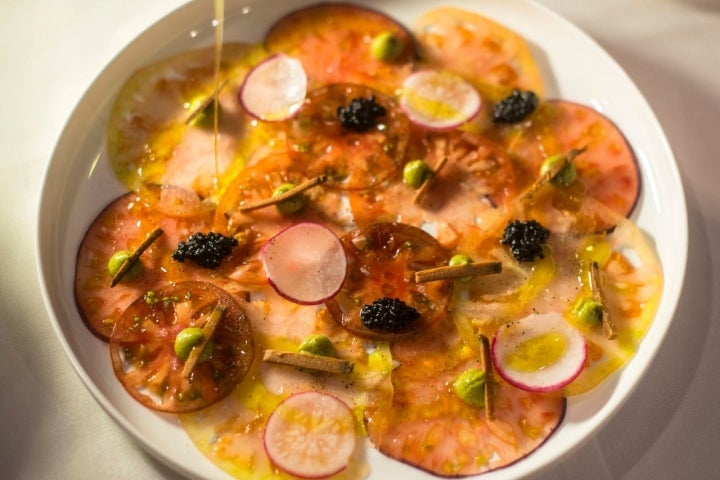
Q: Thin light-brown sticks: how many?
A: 10